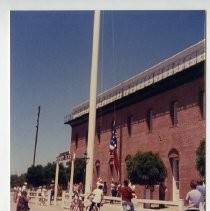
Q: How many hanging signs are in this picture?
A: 1